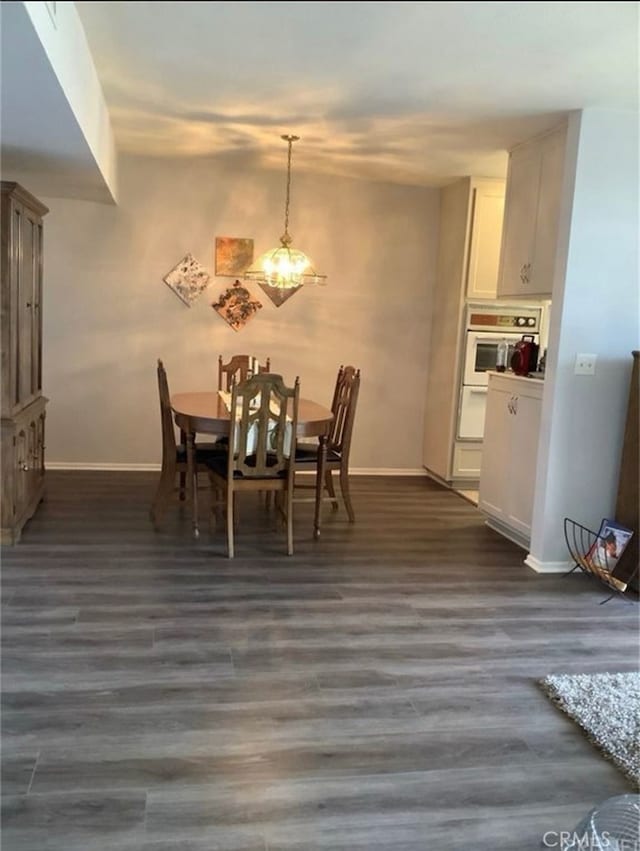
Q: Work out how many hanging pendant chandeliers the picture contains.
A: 1